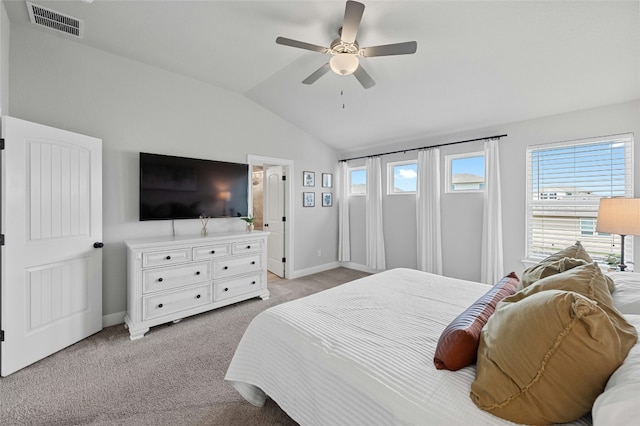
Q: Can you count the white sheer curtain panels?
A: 4